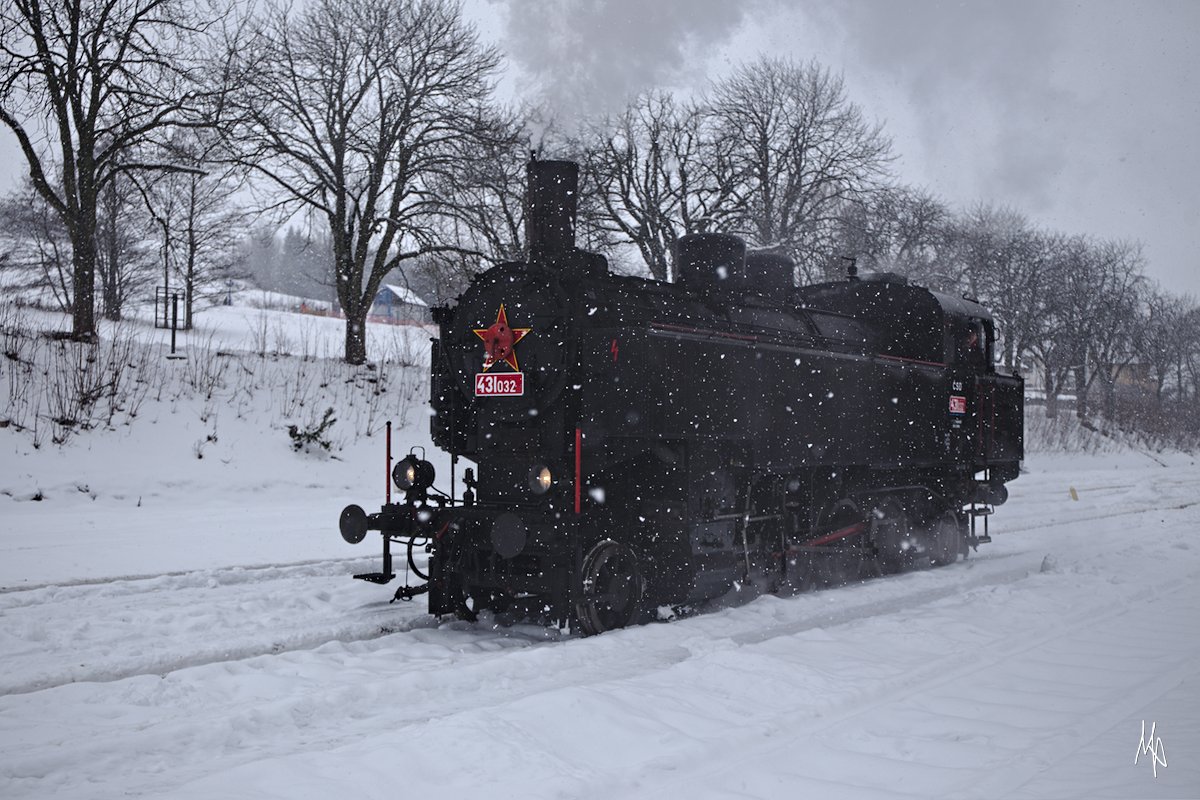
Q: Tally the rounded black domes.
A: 2